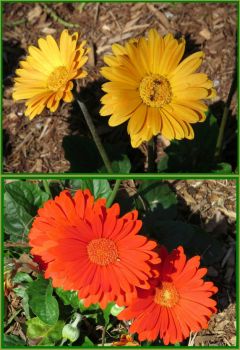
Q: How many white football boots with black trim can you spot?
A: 0